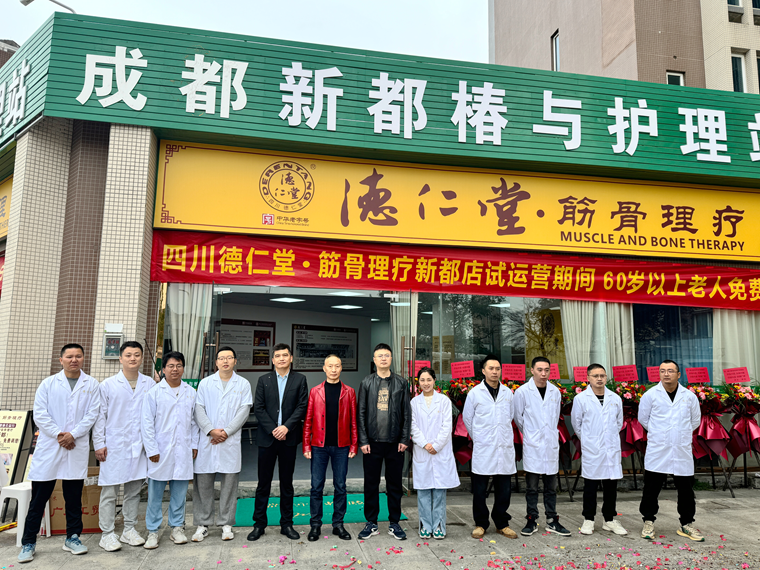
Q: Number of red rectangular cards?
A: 9